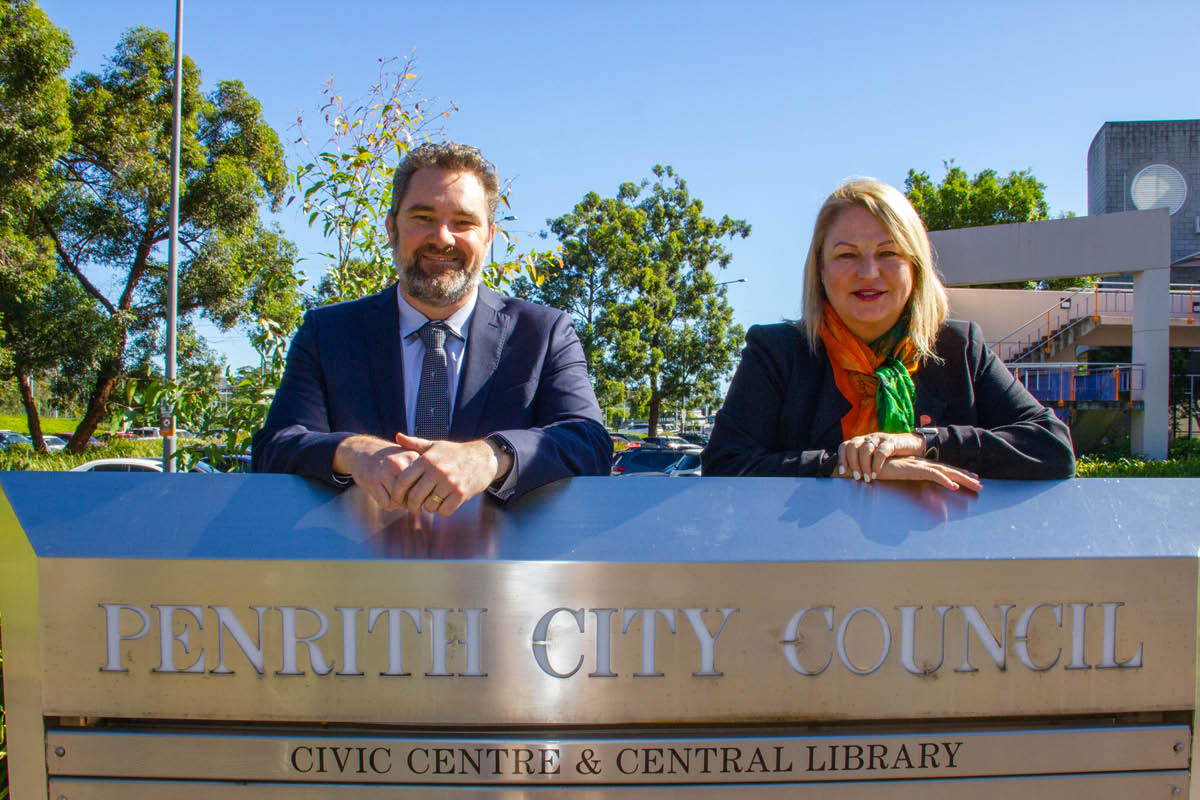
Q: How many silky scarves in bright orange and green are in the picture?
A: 1